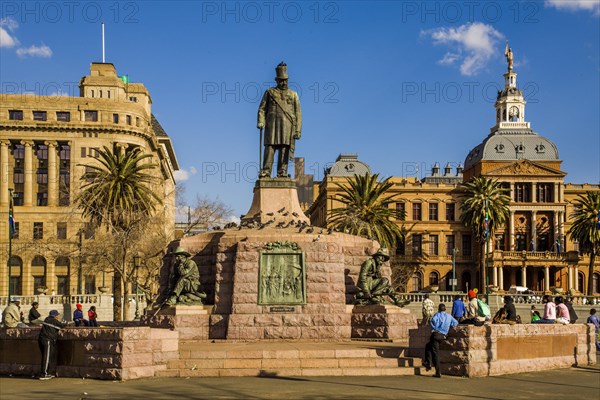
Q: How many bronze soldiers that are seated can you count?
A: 2